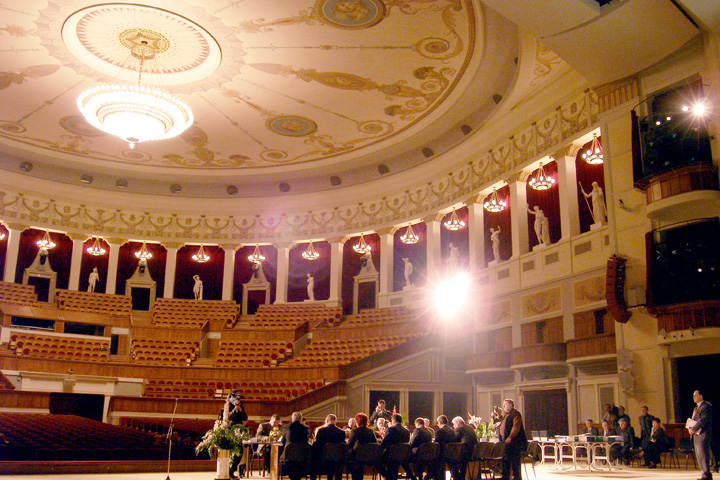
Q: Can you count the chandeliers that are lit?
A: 14